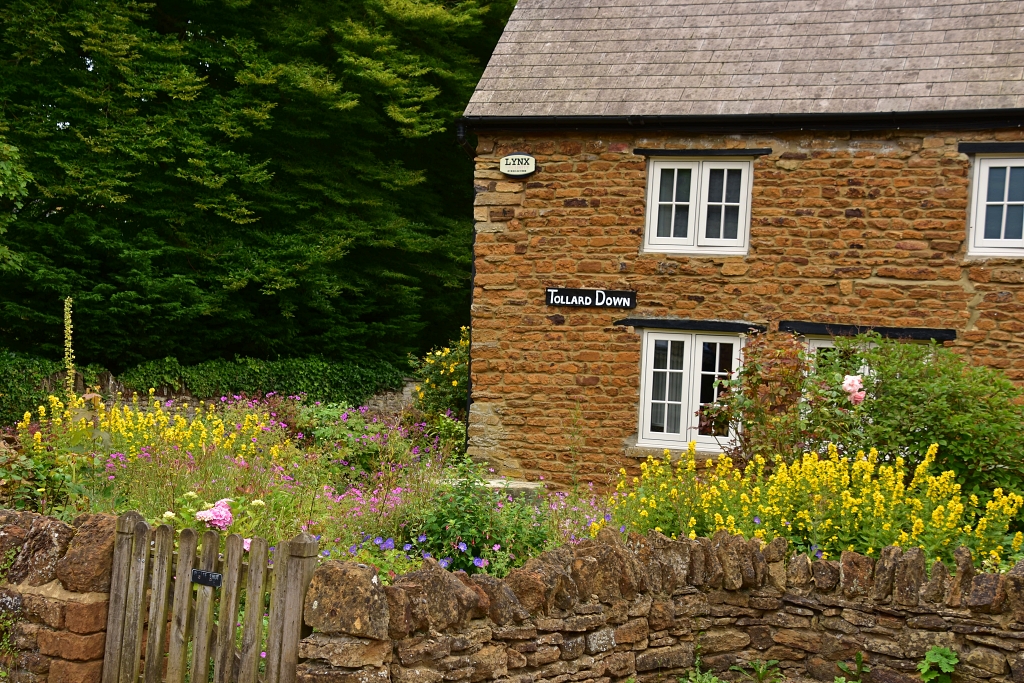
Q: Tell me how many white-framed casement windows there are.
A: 4